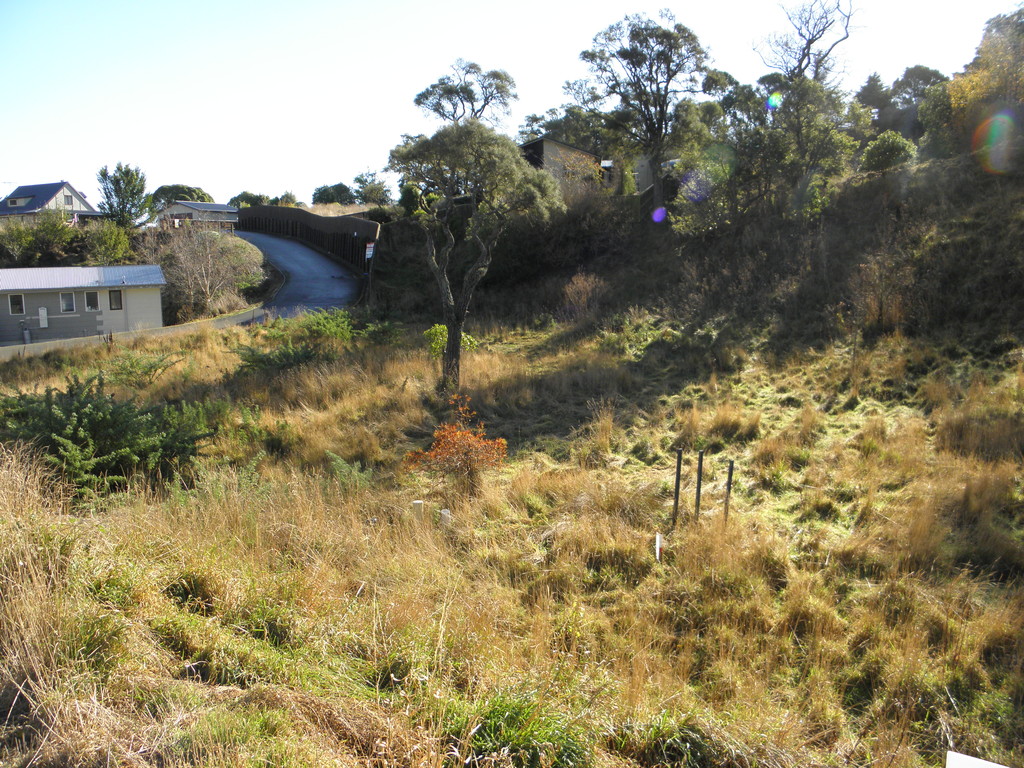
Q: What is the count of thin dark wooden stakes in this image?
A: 3